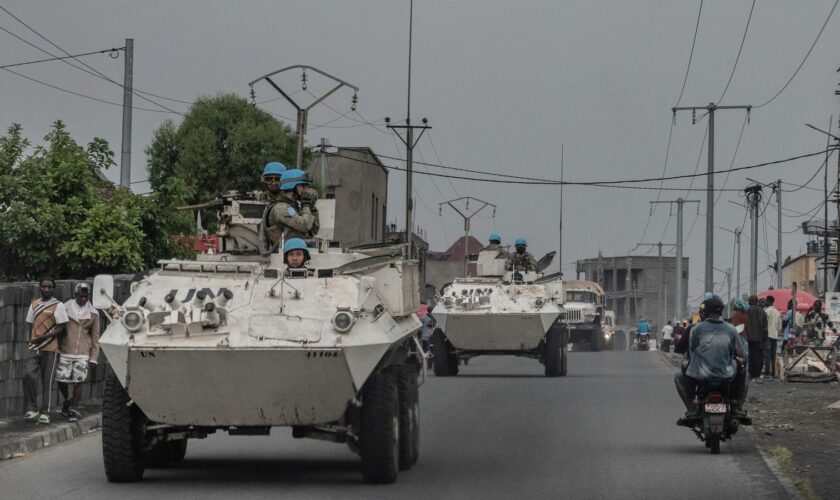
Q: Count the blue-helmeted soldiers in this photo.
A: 5